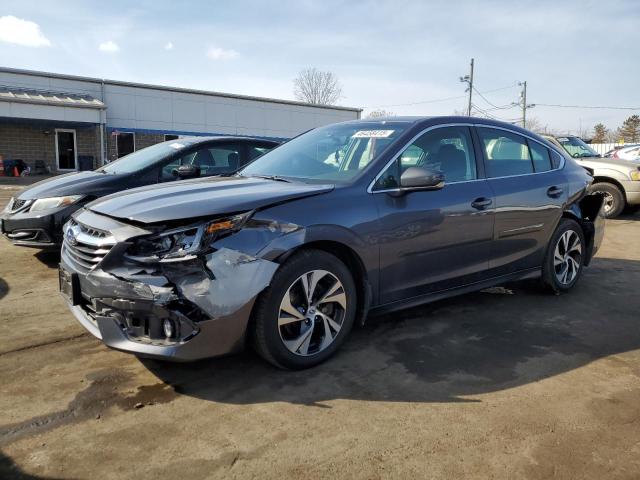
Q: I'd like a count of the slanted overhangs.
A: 1